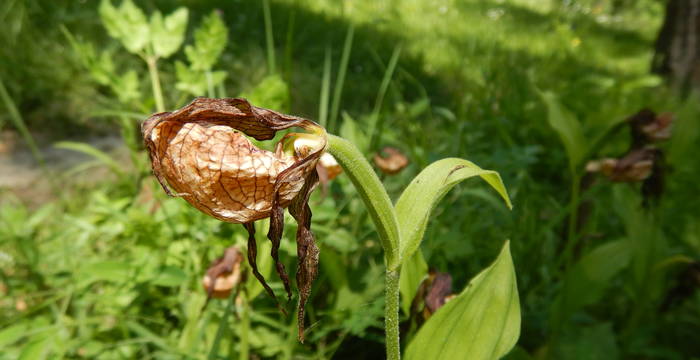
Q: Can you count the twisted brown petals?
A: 3